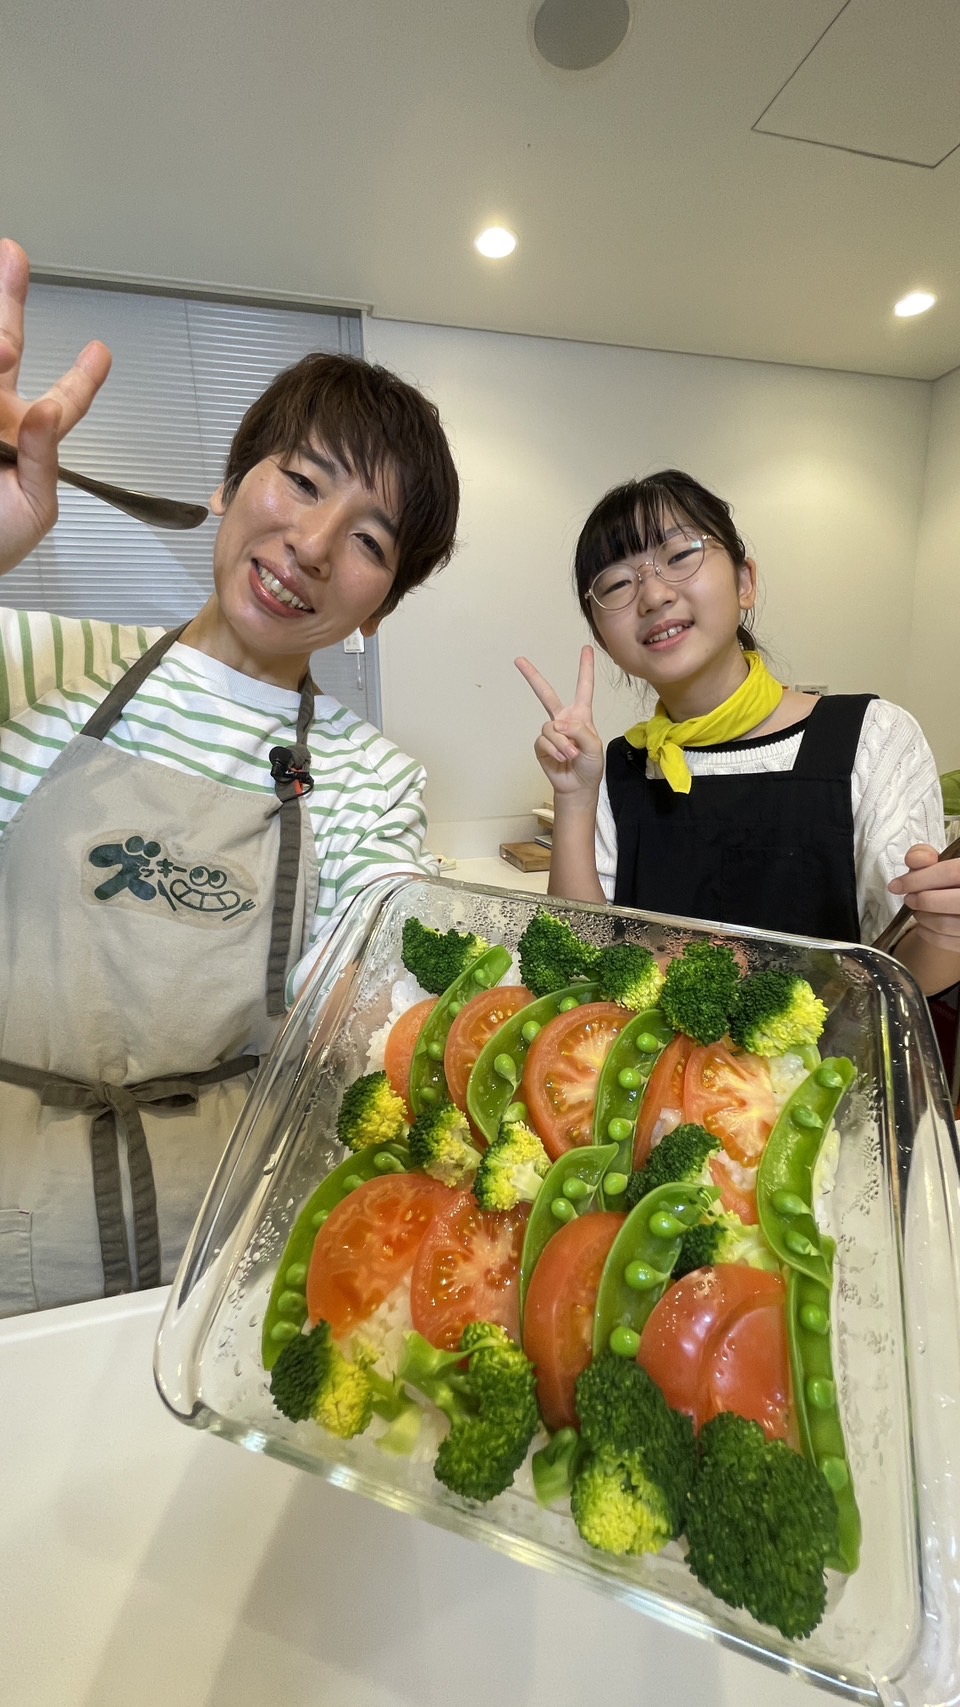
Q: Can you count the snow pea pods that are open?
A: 8